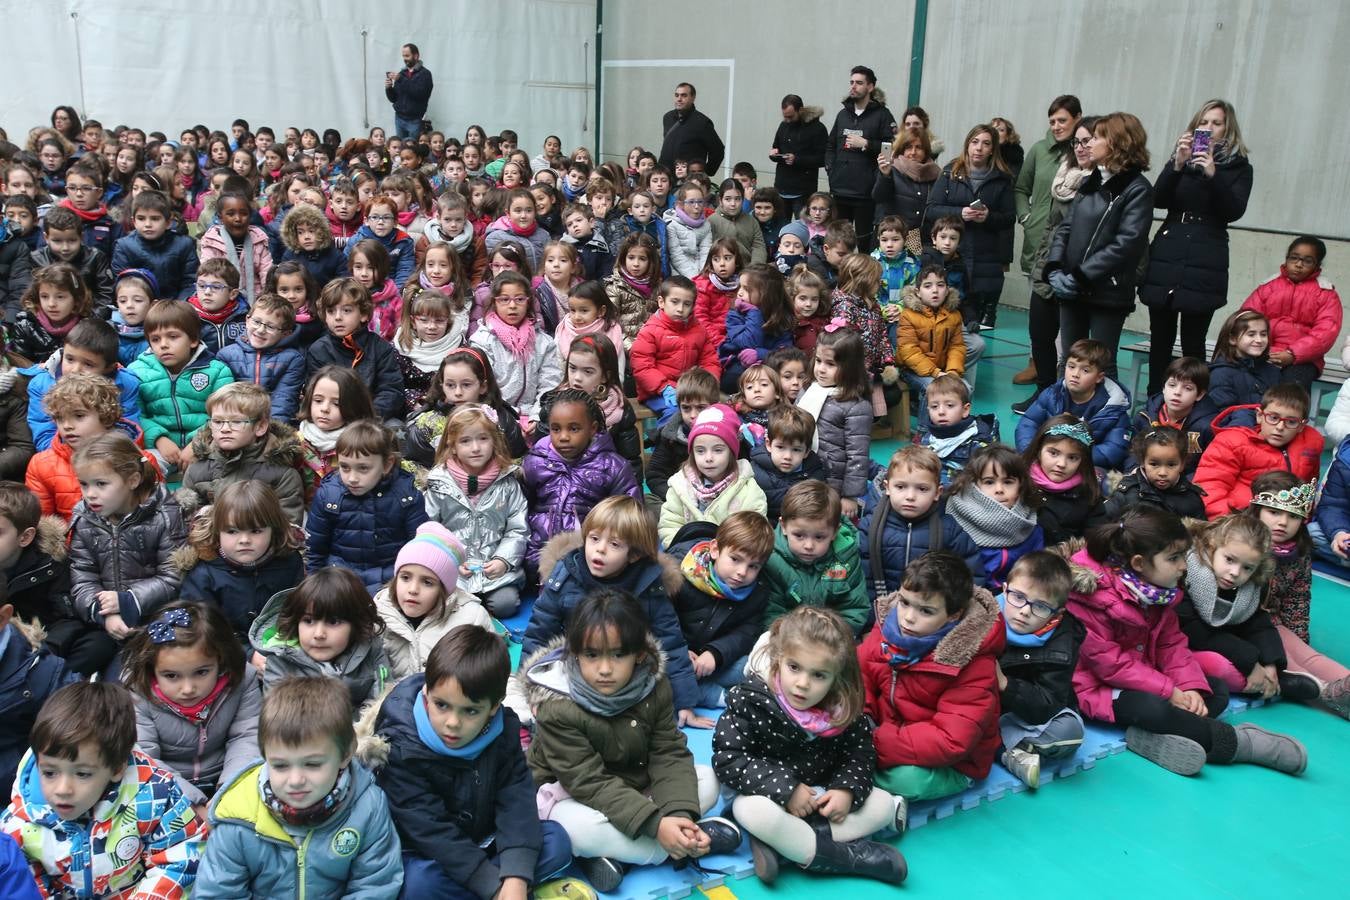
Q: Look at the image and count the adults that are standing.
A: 12